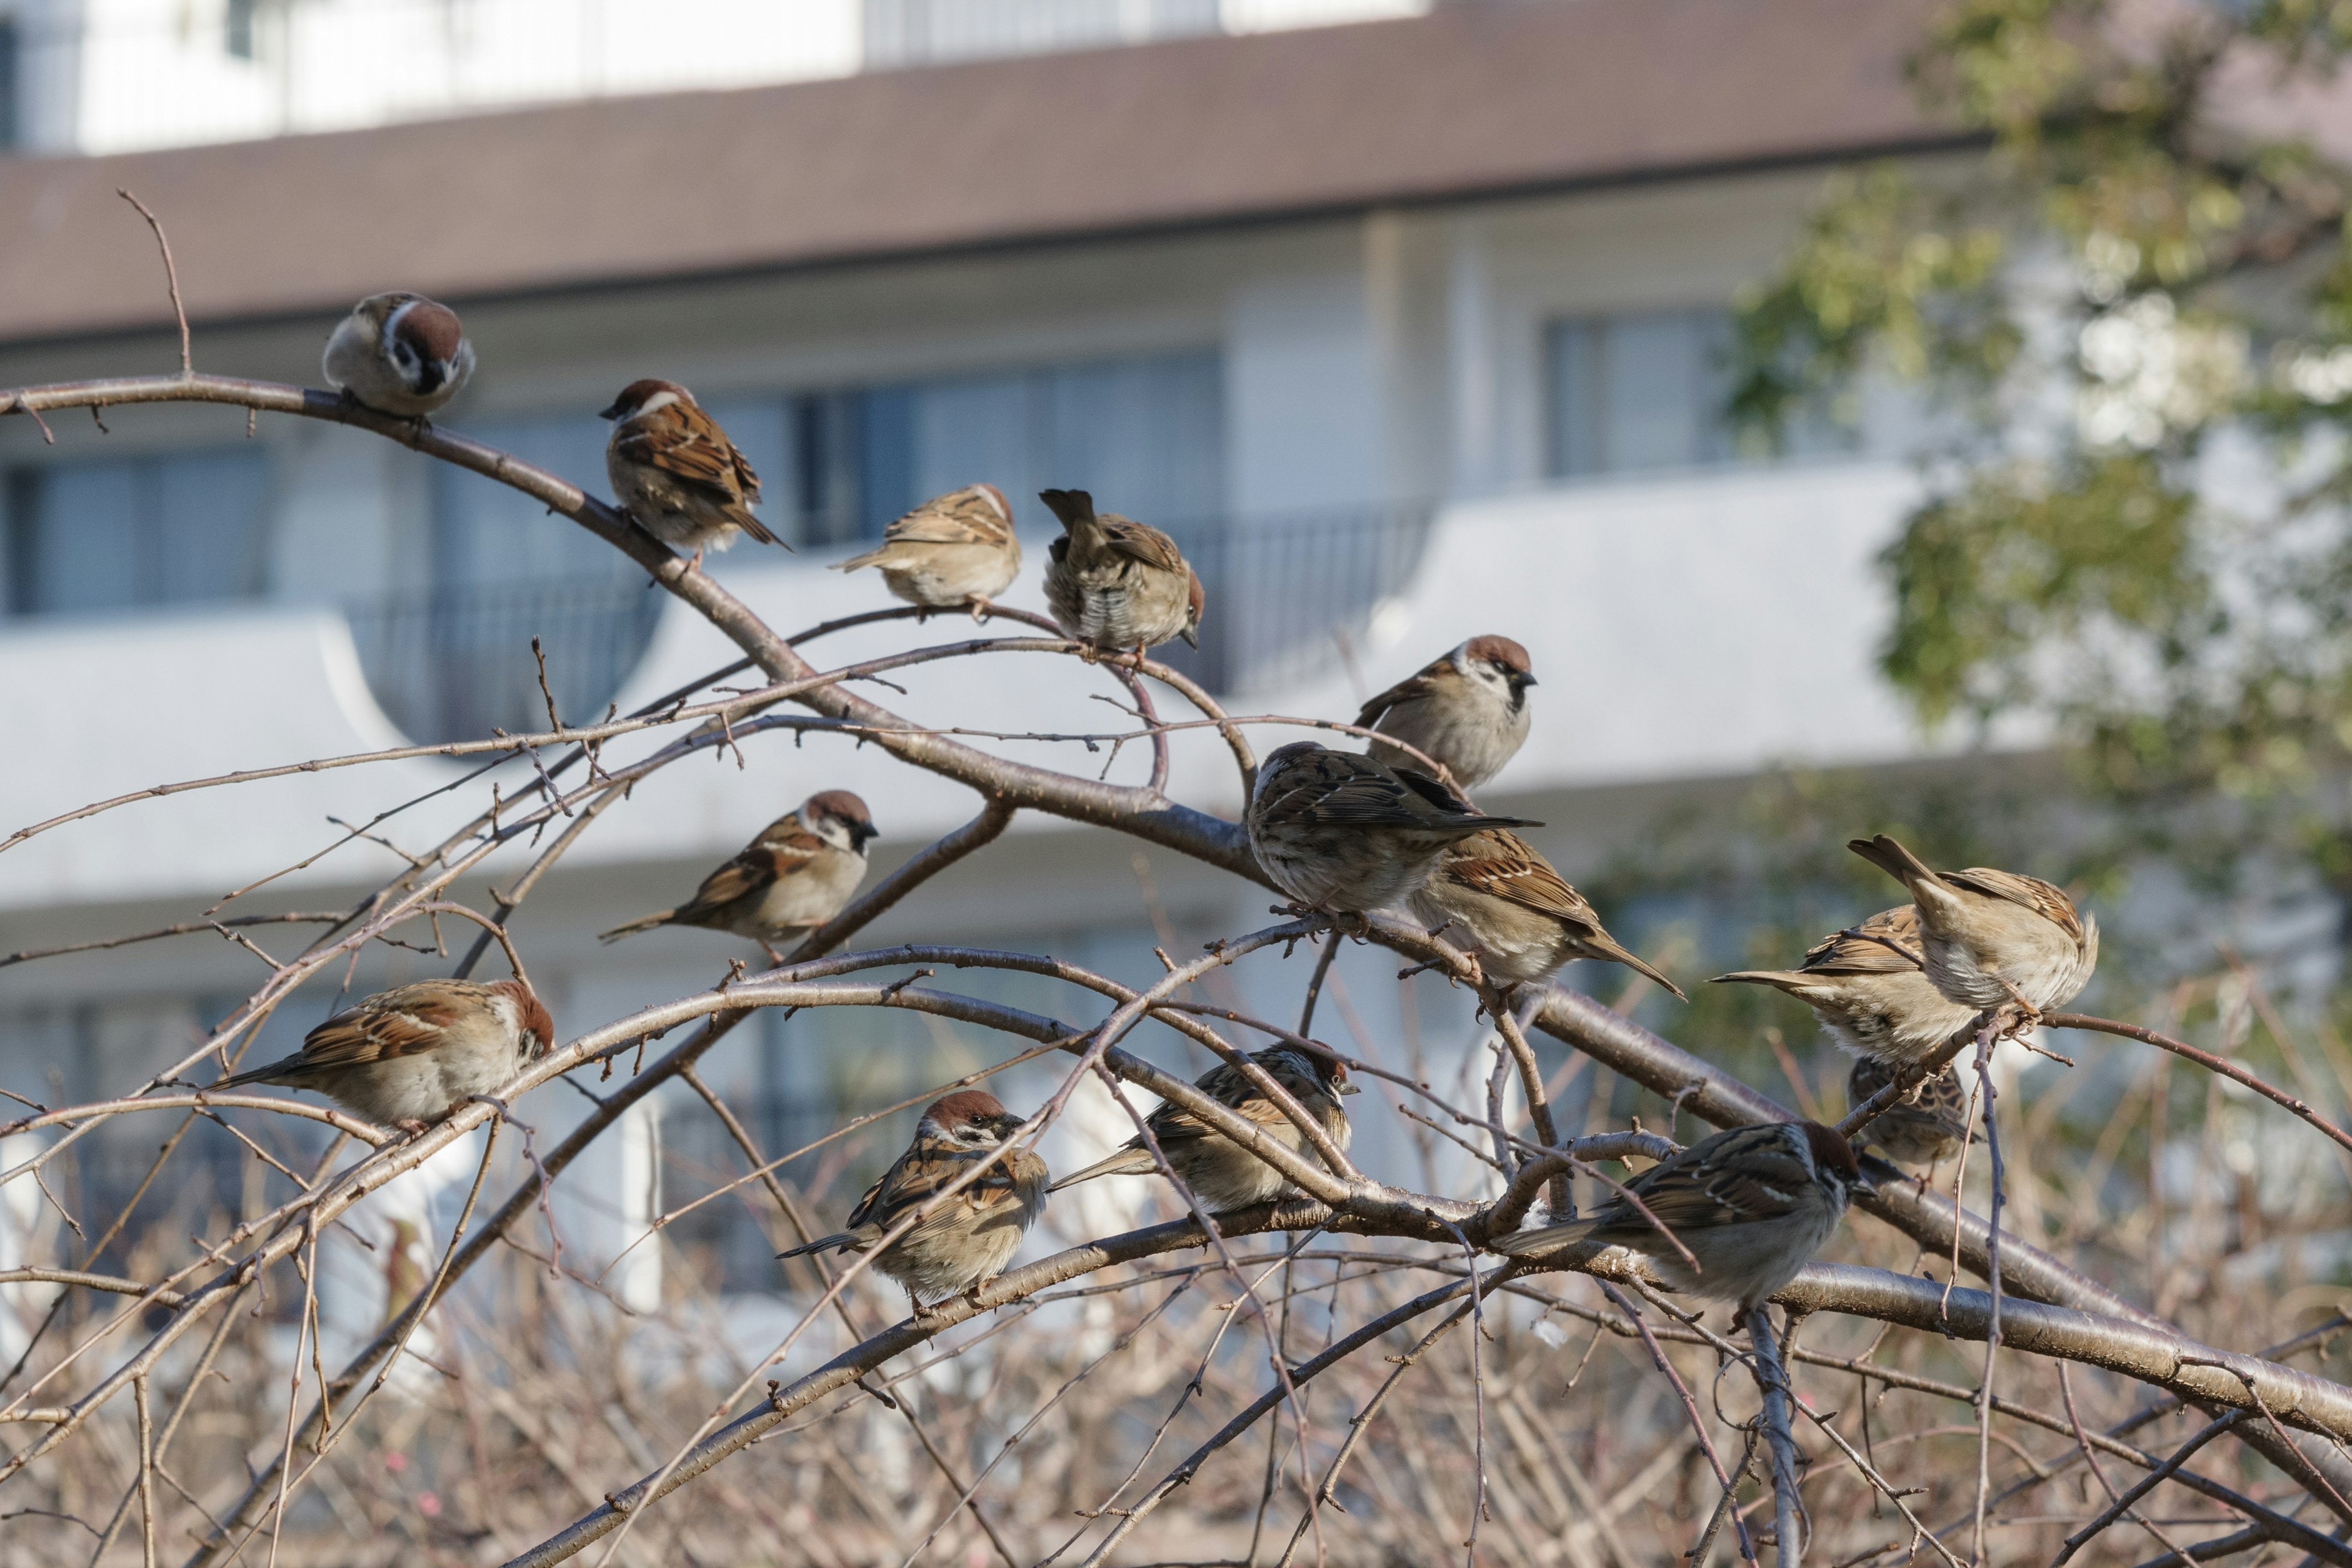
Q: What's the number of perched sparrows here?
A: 15